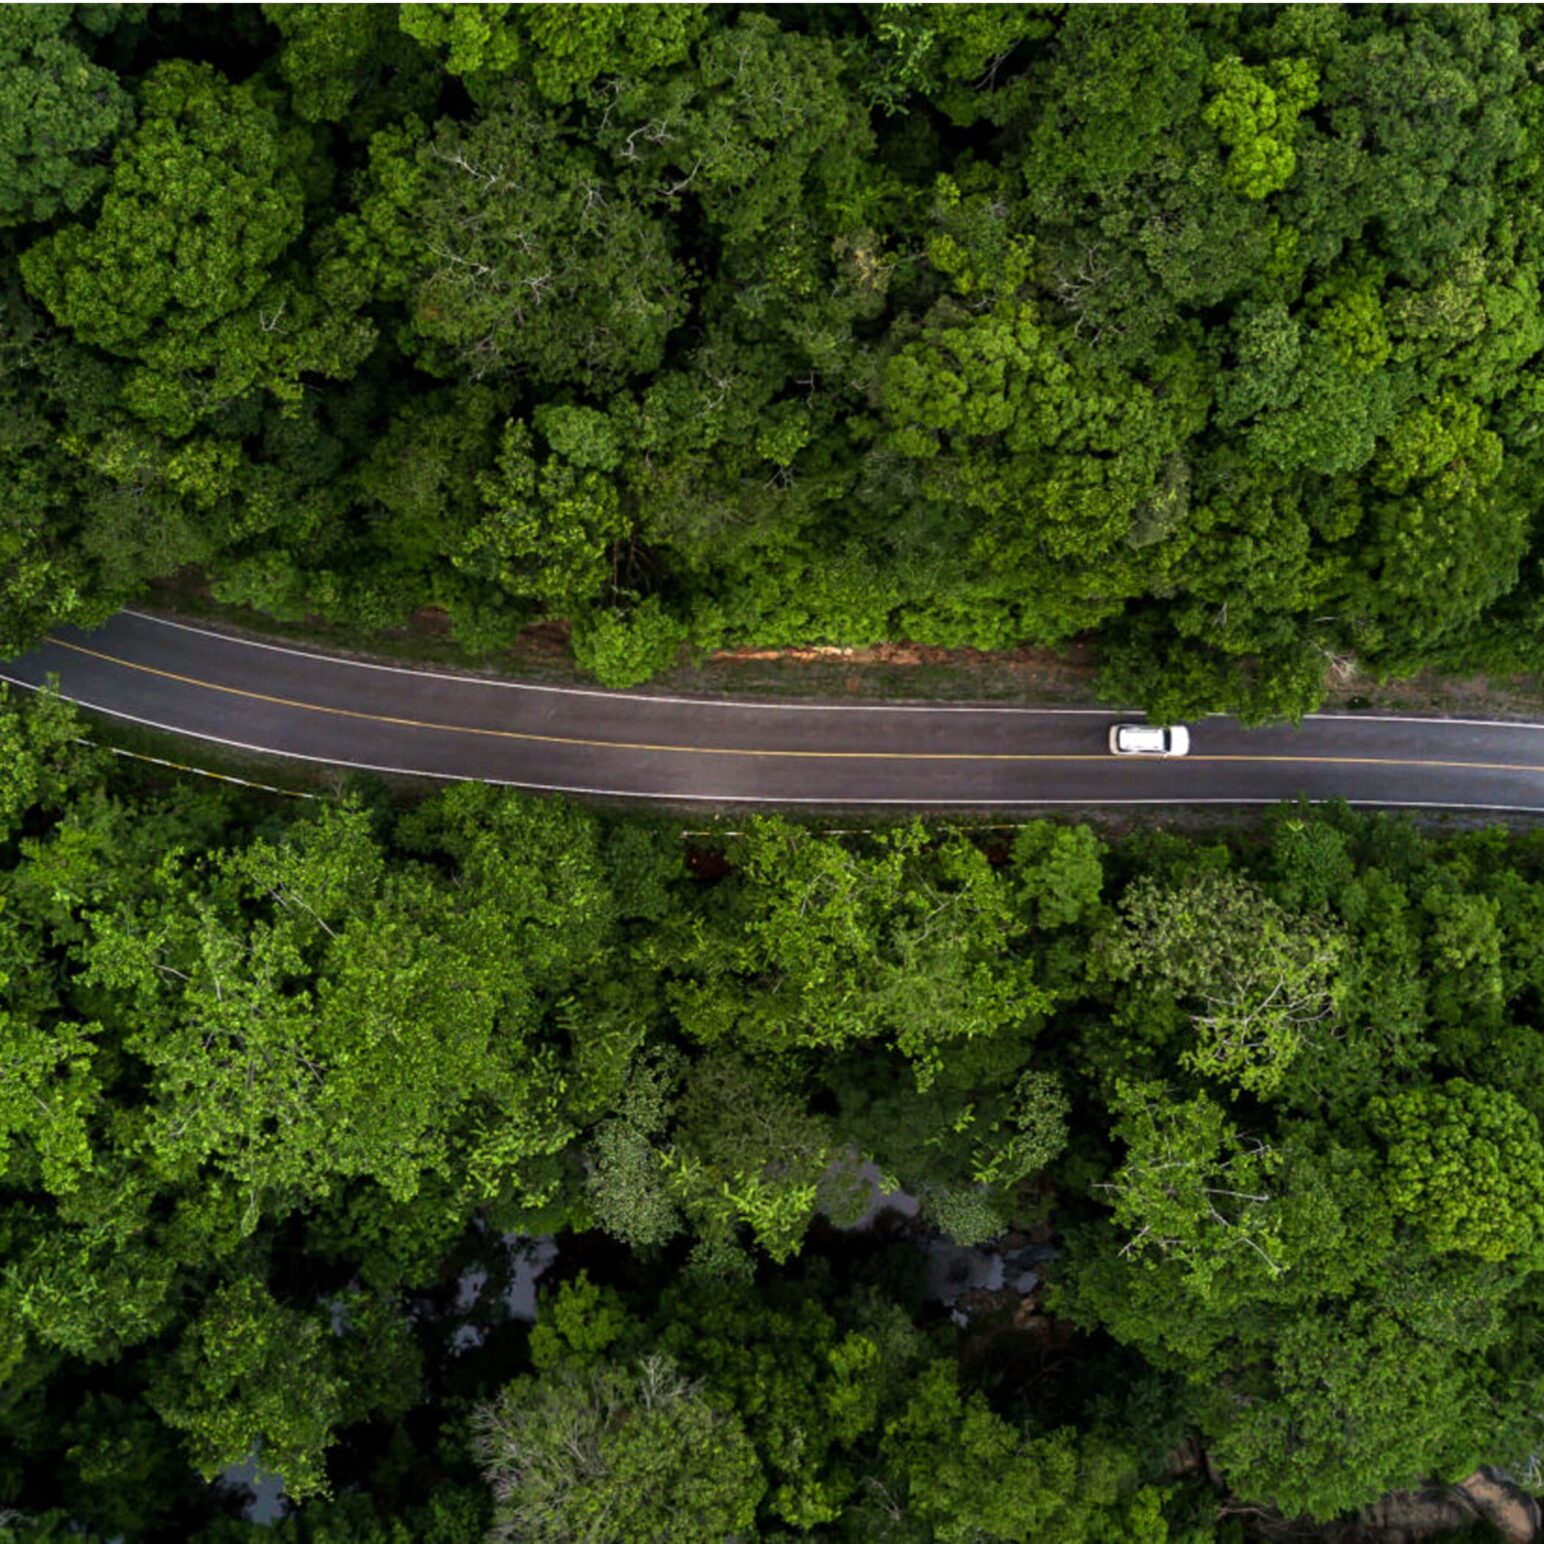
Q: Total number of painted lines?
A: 3